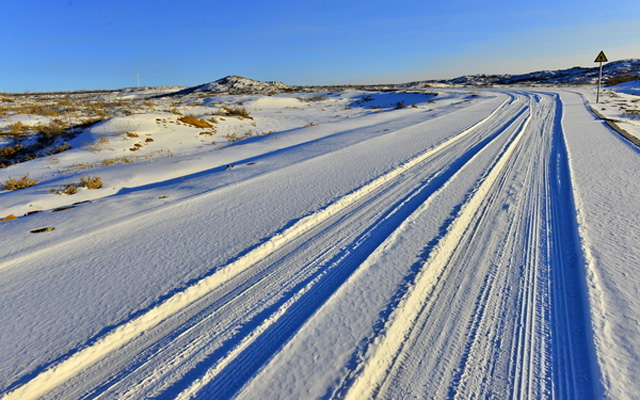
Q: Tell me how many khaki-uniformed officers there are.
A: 0